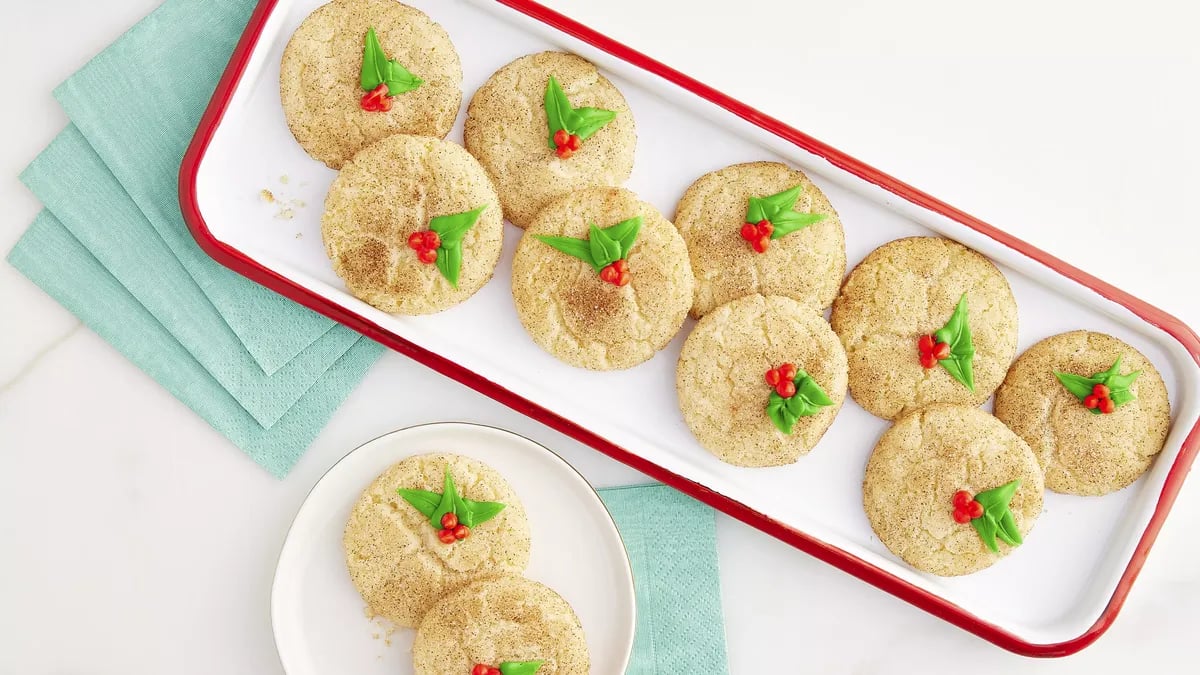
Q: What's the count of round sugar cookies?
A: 11